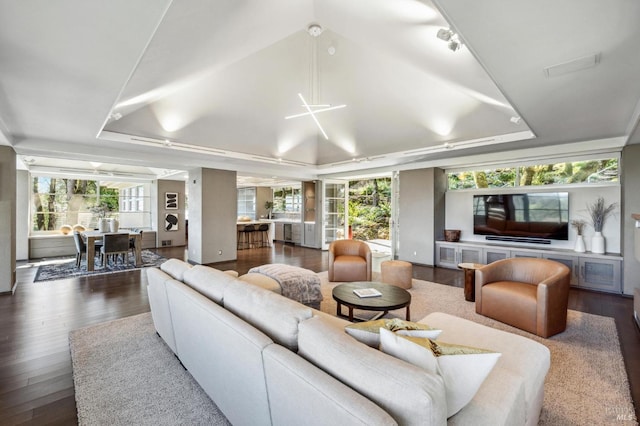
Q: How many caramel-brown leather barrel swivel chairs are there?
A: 2